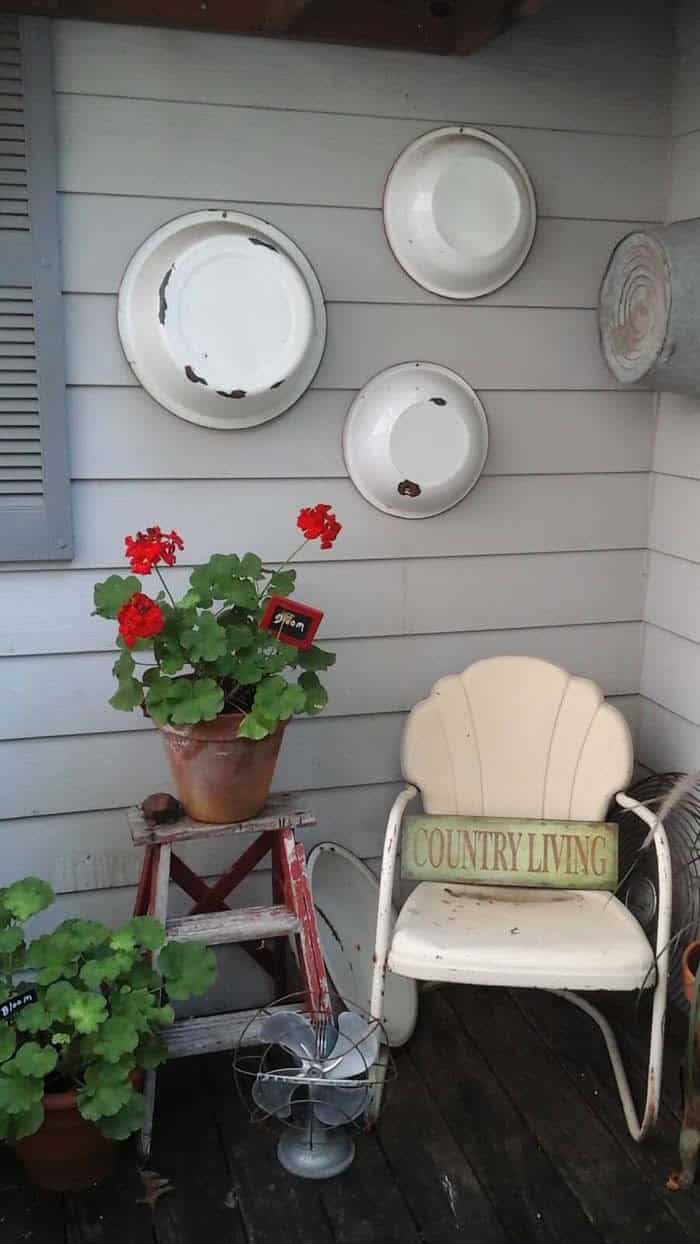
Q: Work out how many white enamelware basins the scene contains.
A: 3